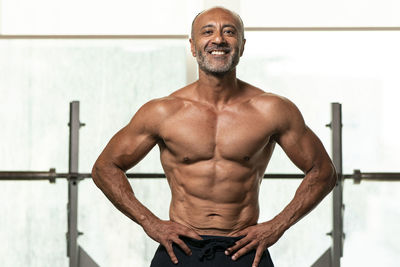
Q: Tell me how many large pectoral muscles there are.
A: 2